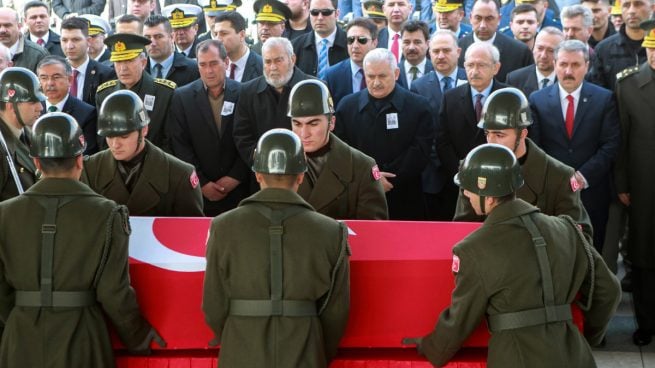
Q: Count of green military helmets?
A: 7